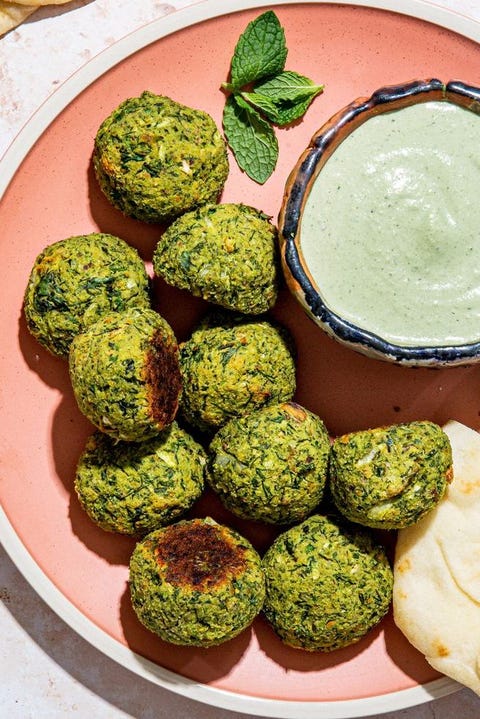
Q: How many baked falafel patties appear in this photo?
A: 10